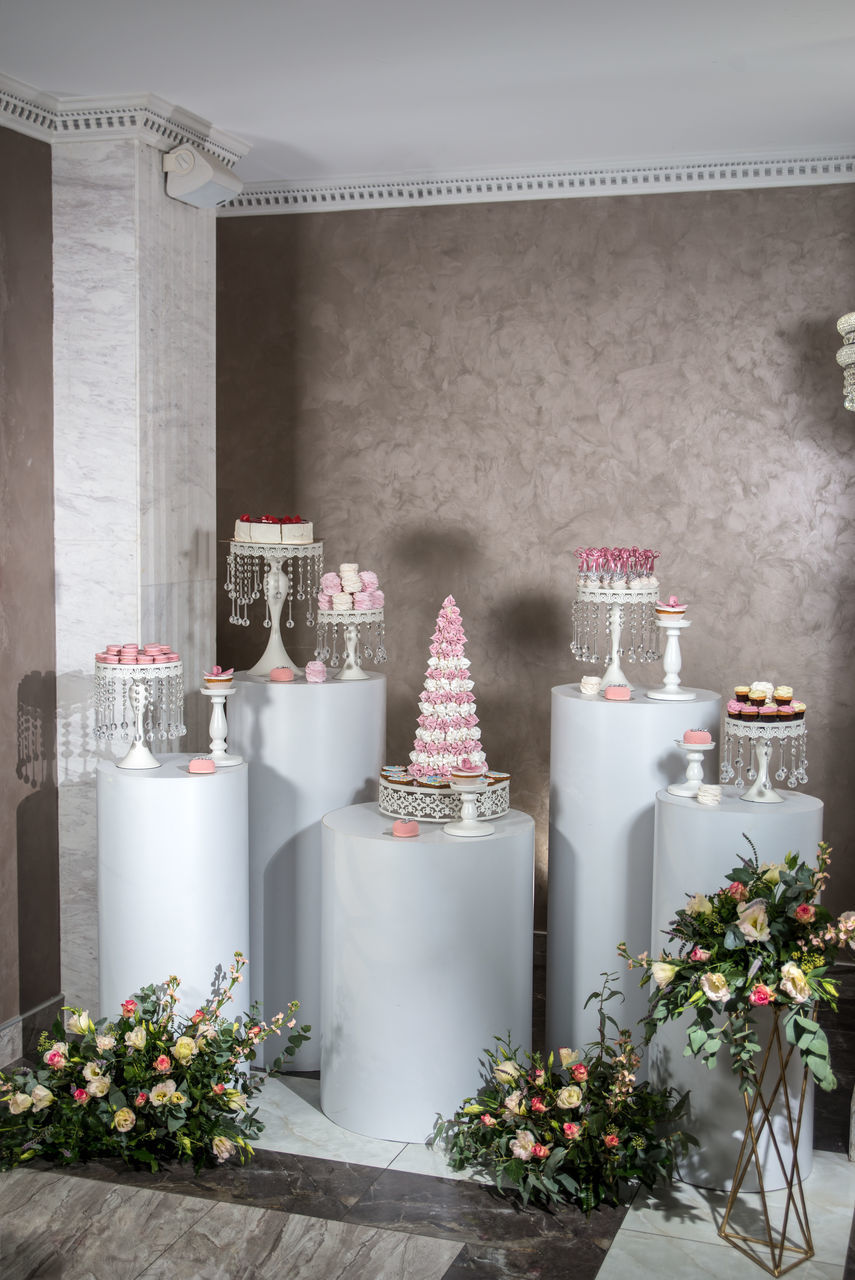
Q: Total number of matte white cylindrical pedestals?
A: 5